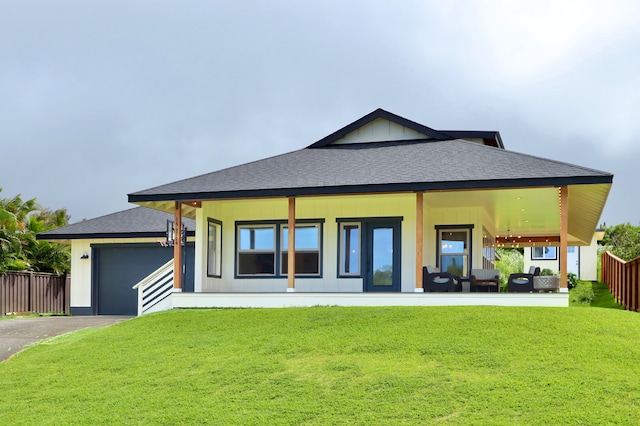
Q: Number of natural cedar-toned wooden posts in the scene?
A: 4